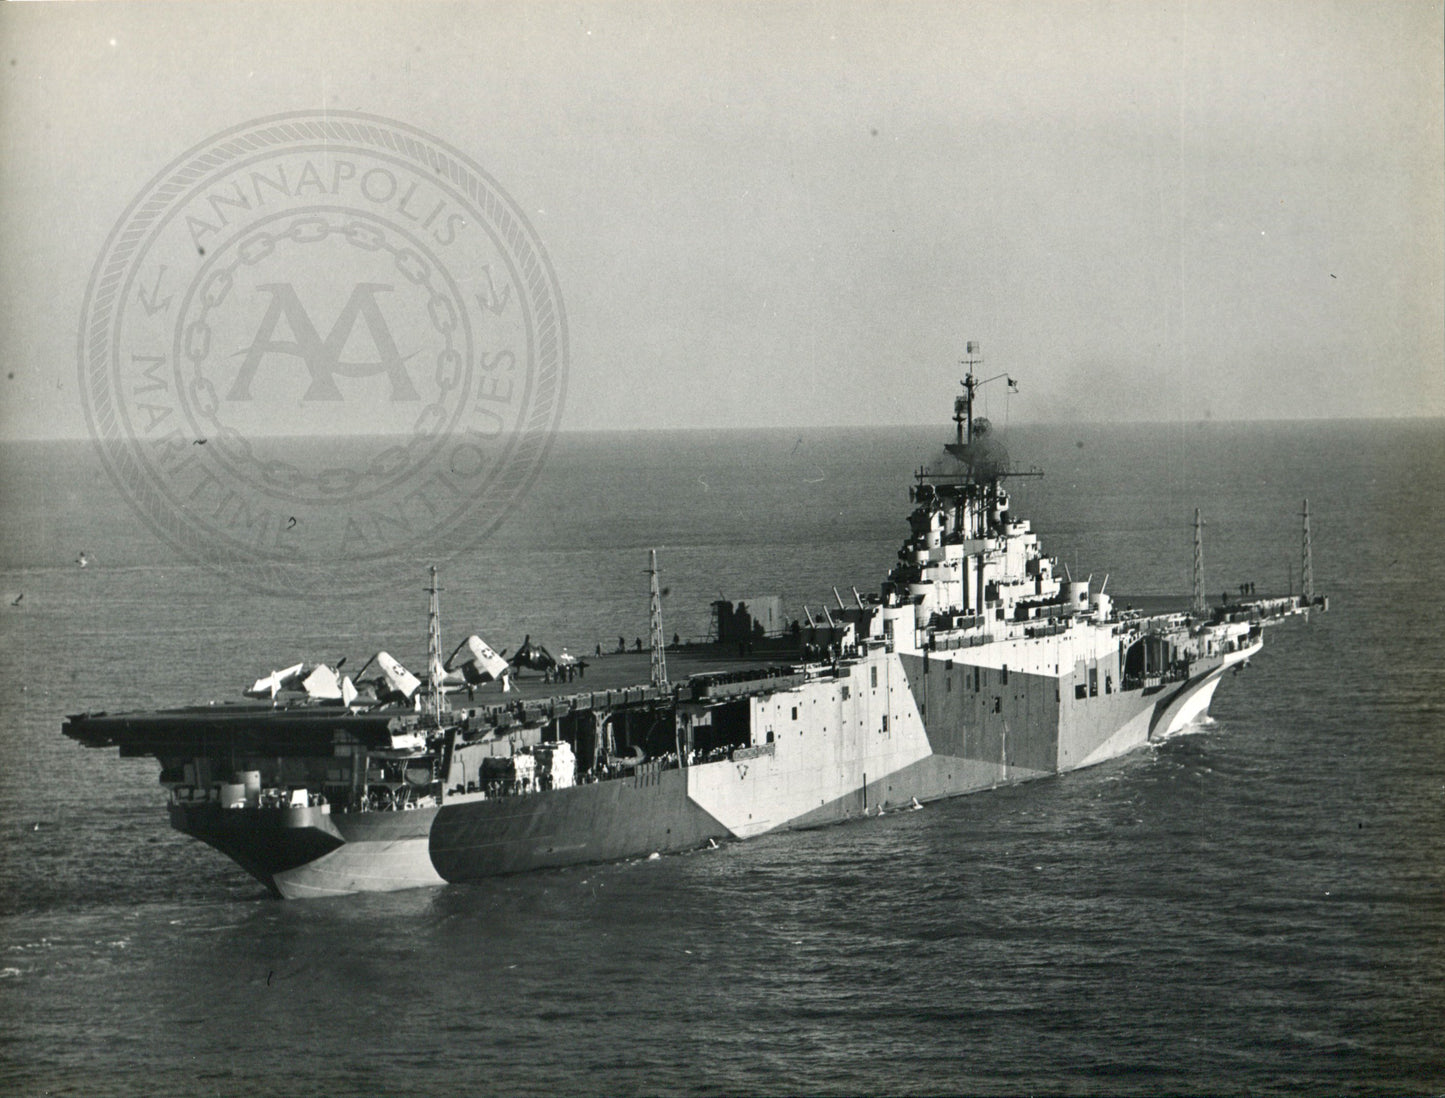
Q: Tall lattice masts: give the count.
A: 4